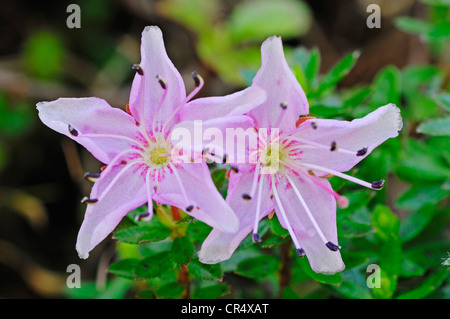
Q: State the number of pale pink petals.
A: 10